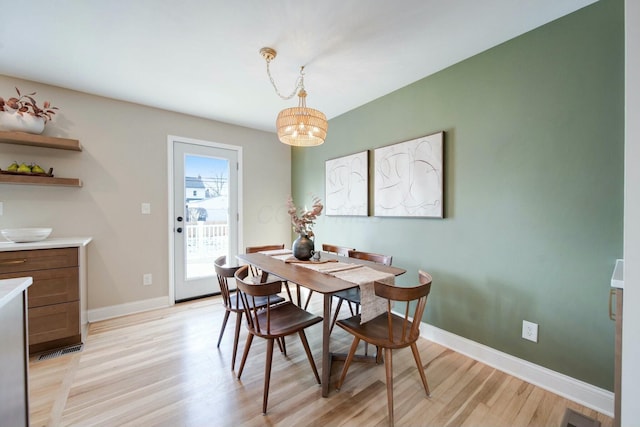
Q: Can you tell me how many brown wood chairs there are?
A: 6